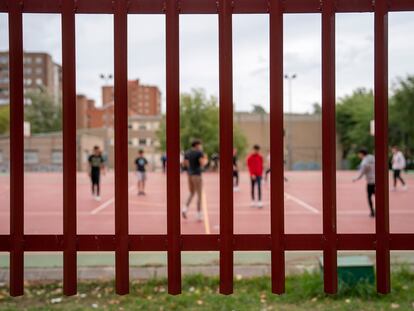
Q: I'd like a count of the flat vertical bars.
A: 8